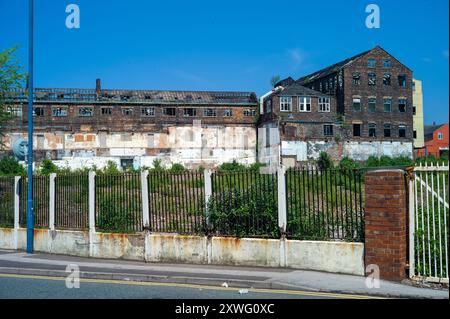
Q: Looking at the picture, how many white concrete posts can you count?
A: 6